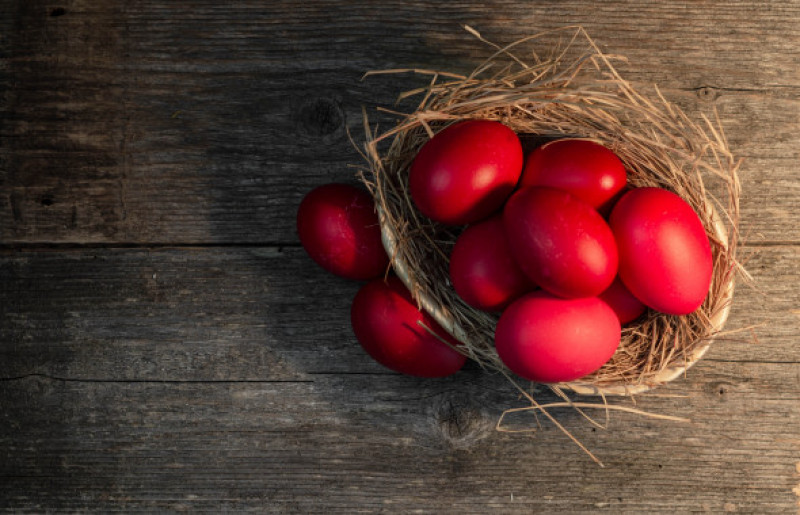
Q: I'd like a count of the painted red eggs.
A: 9